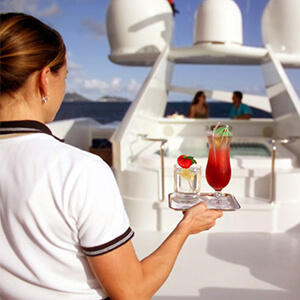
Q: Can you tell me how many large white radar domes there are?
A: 3